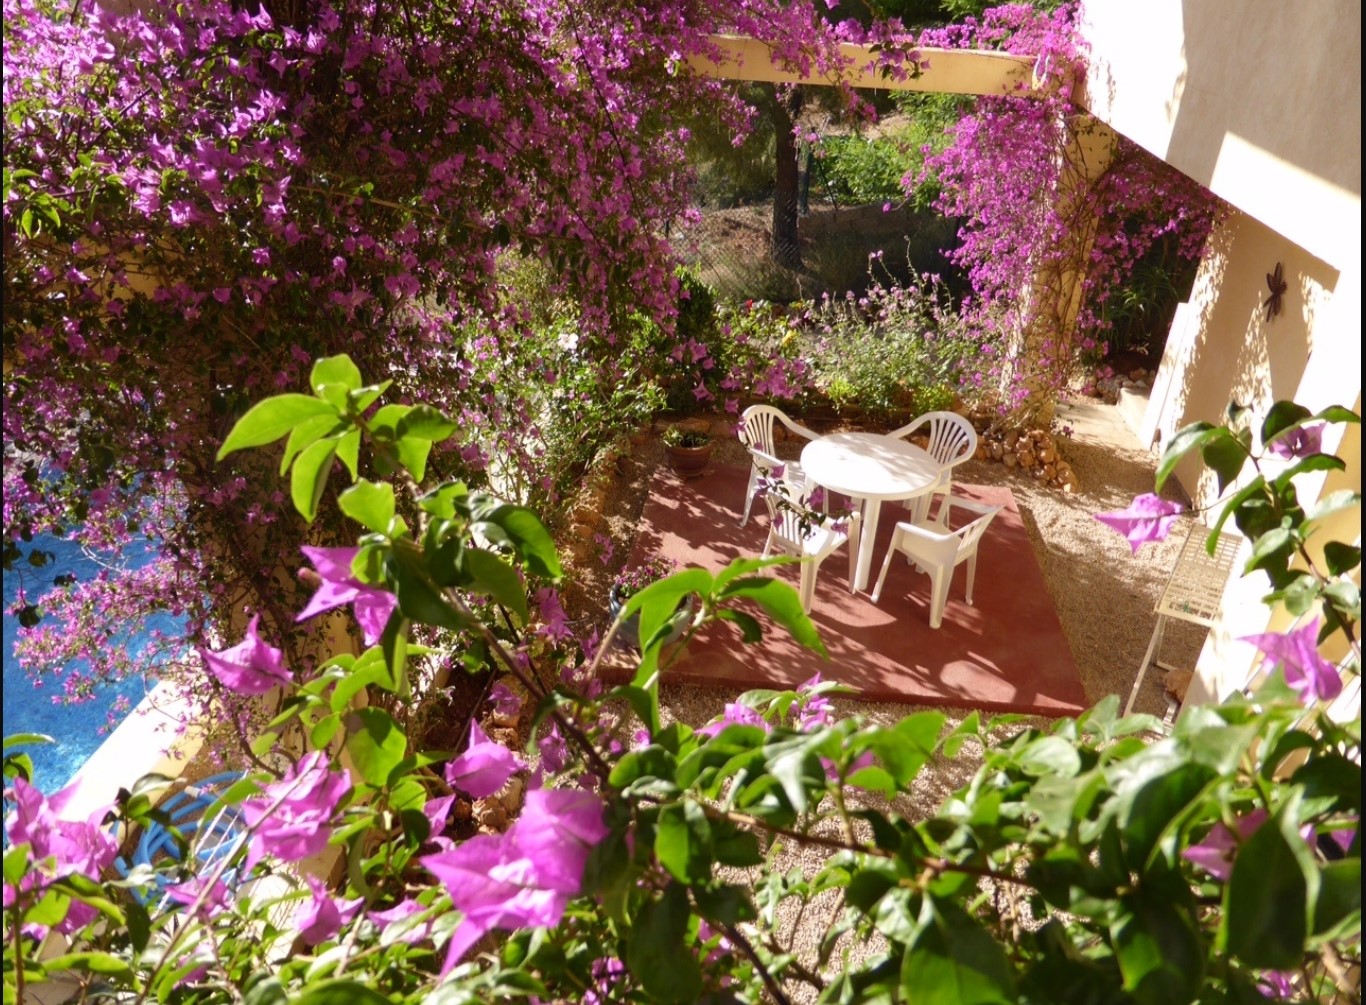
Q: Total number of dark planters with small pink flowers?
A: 1